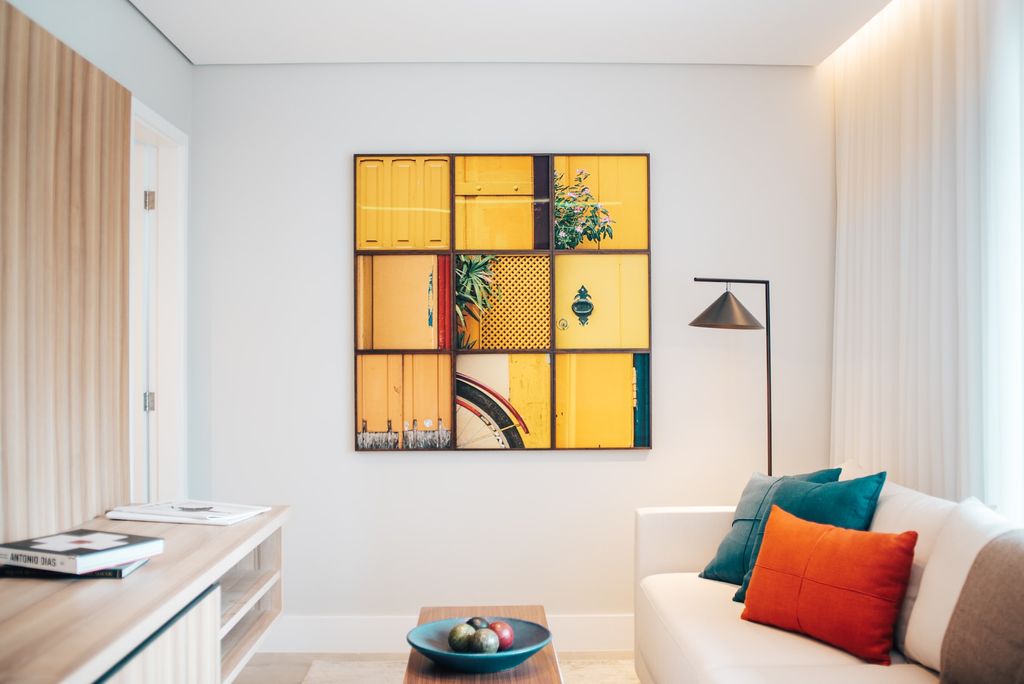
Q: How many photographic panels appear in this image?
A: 9